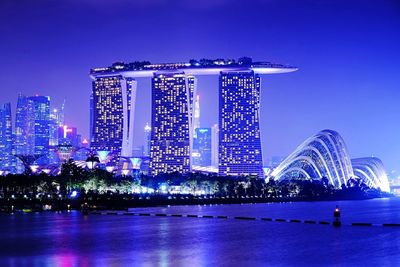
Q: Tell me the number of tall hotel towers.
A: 3